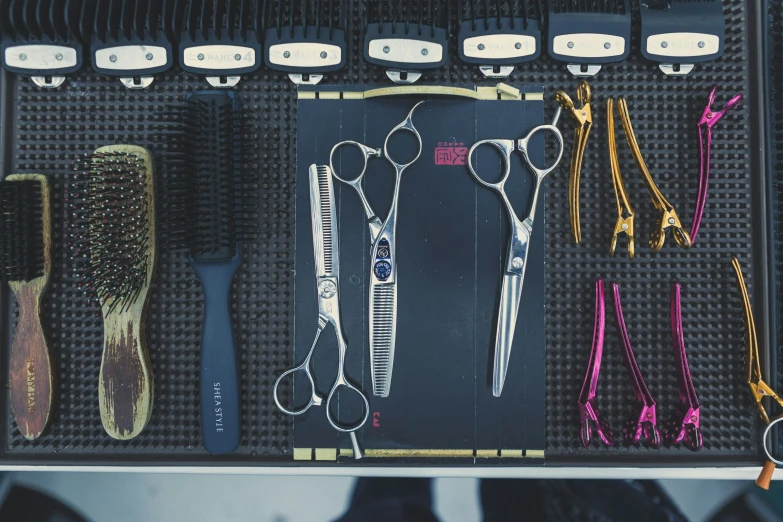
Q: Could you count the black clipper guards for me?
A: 8